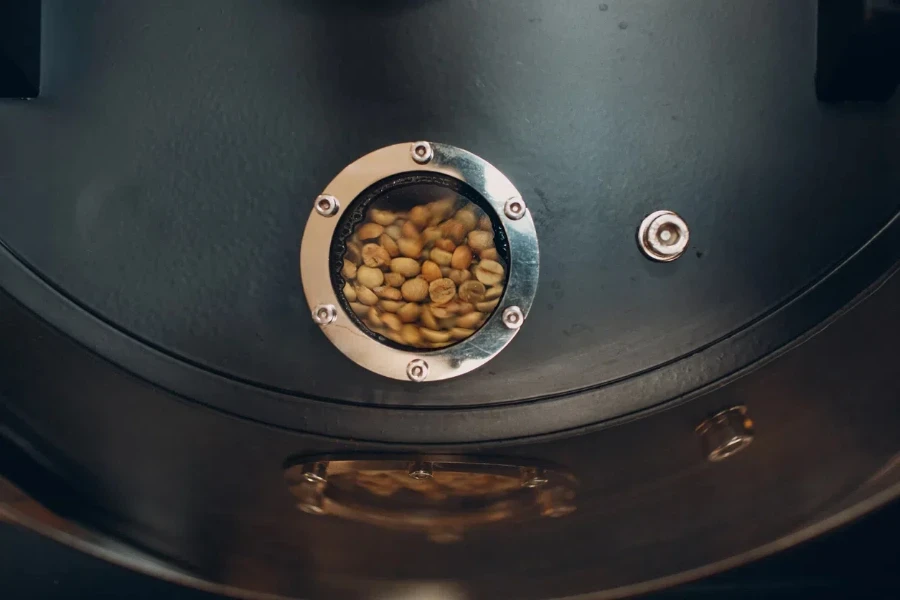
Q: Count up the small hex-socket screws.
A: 6